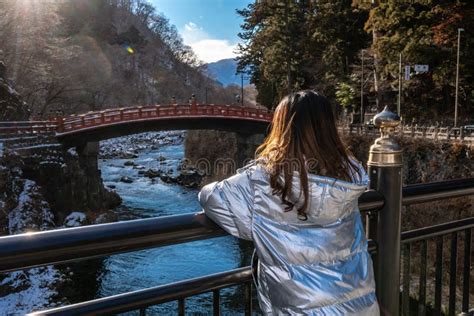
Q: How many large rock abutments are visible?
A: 2